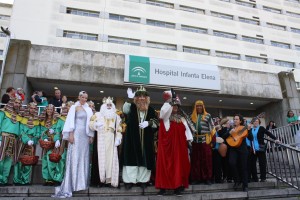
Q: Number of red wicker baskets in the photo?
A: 3